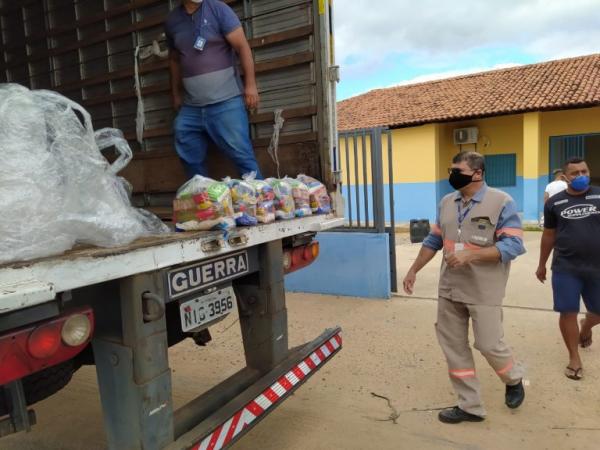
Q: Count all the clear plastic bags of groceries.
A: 6